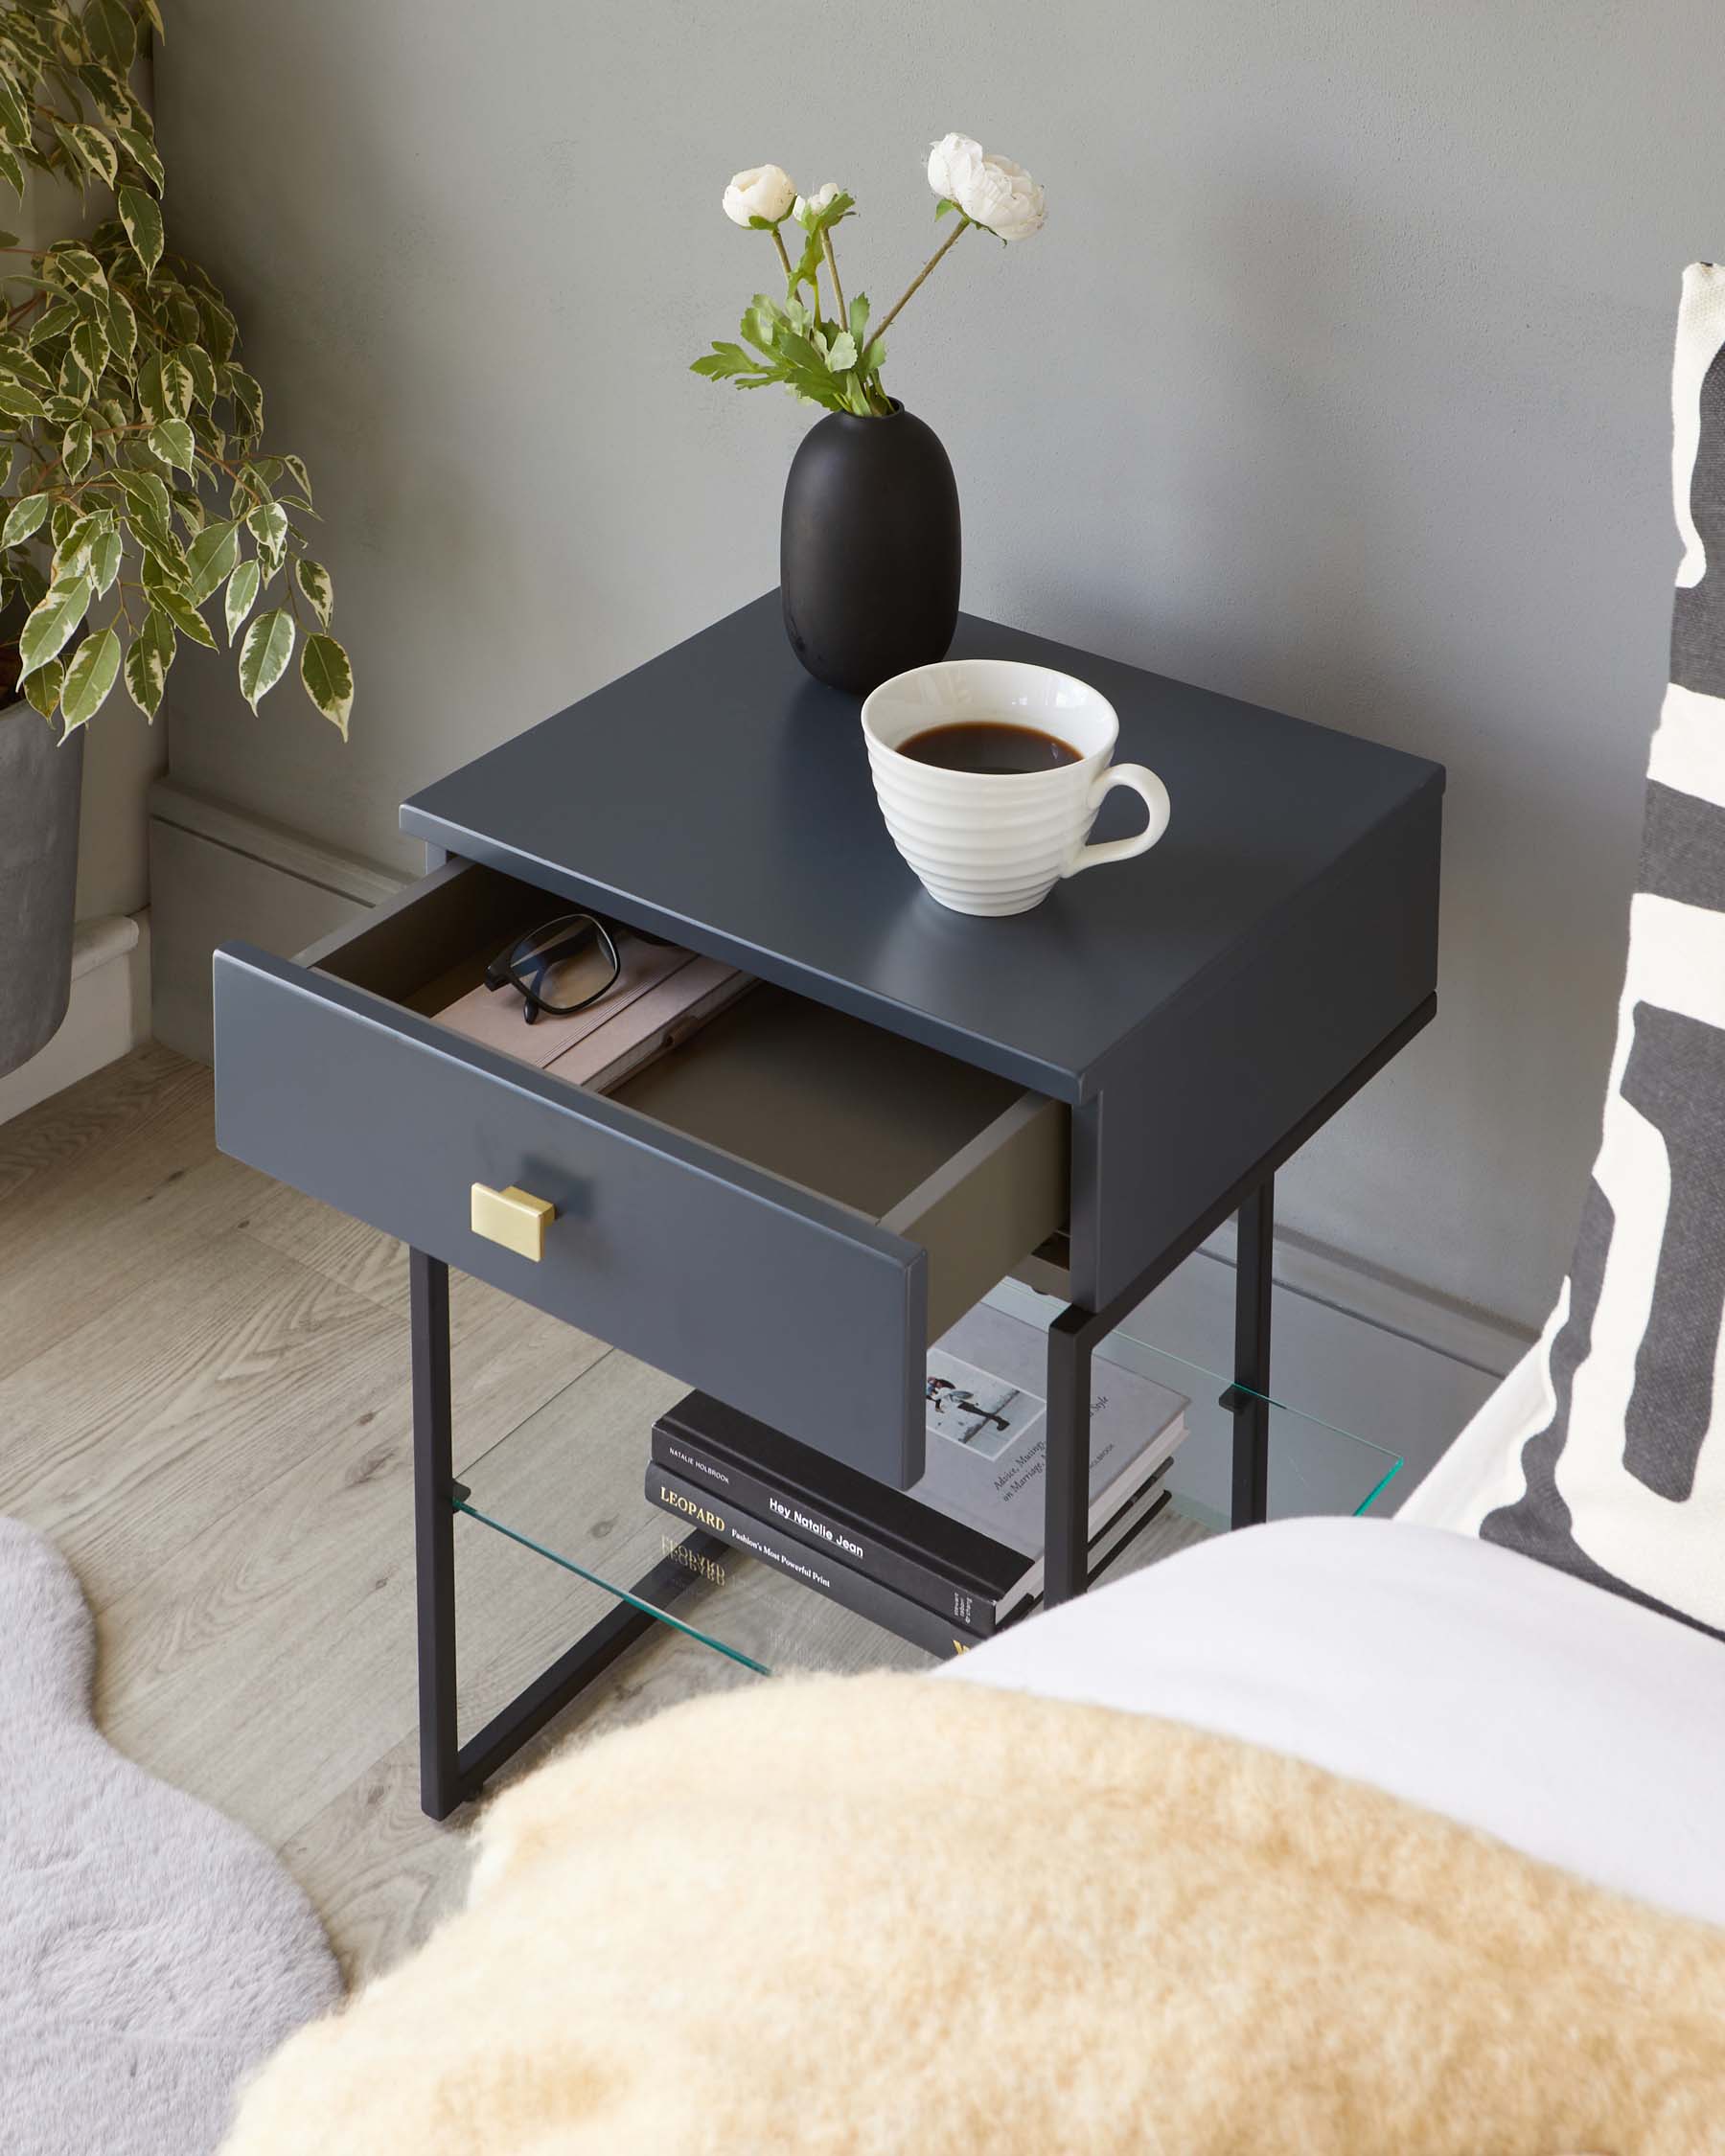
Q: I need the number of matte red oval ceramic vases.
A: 0